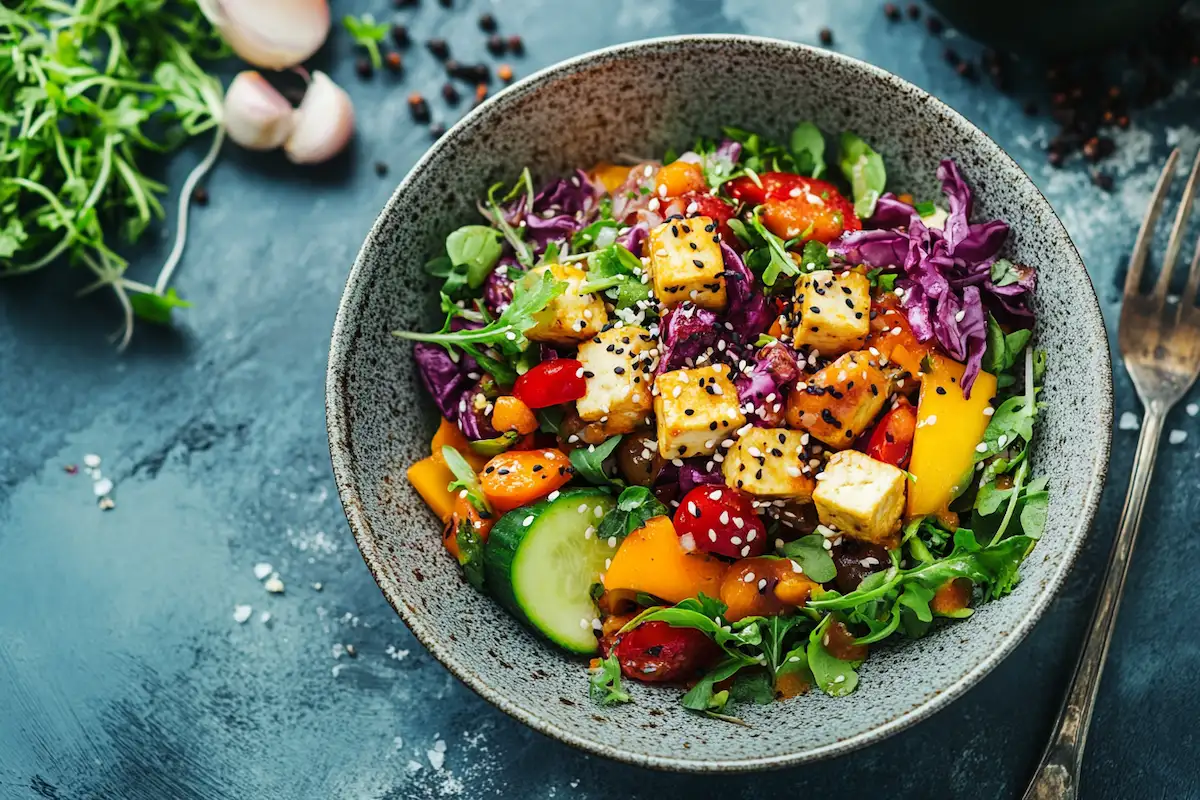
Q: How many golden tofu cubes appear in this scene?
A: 8